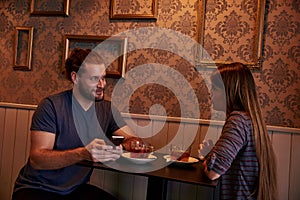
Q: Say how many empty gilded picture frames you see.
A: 5